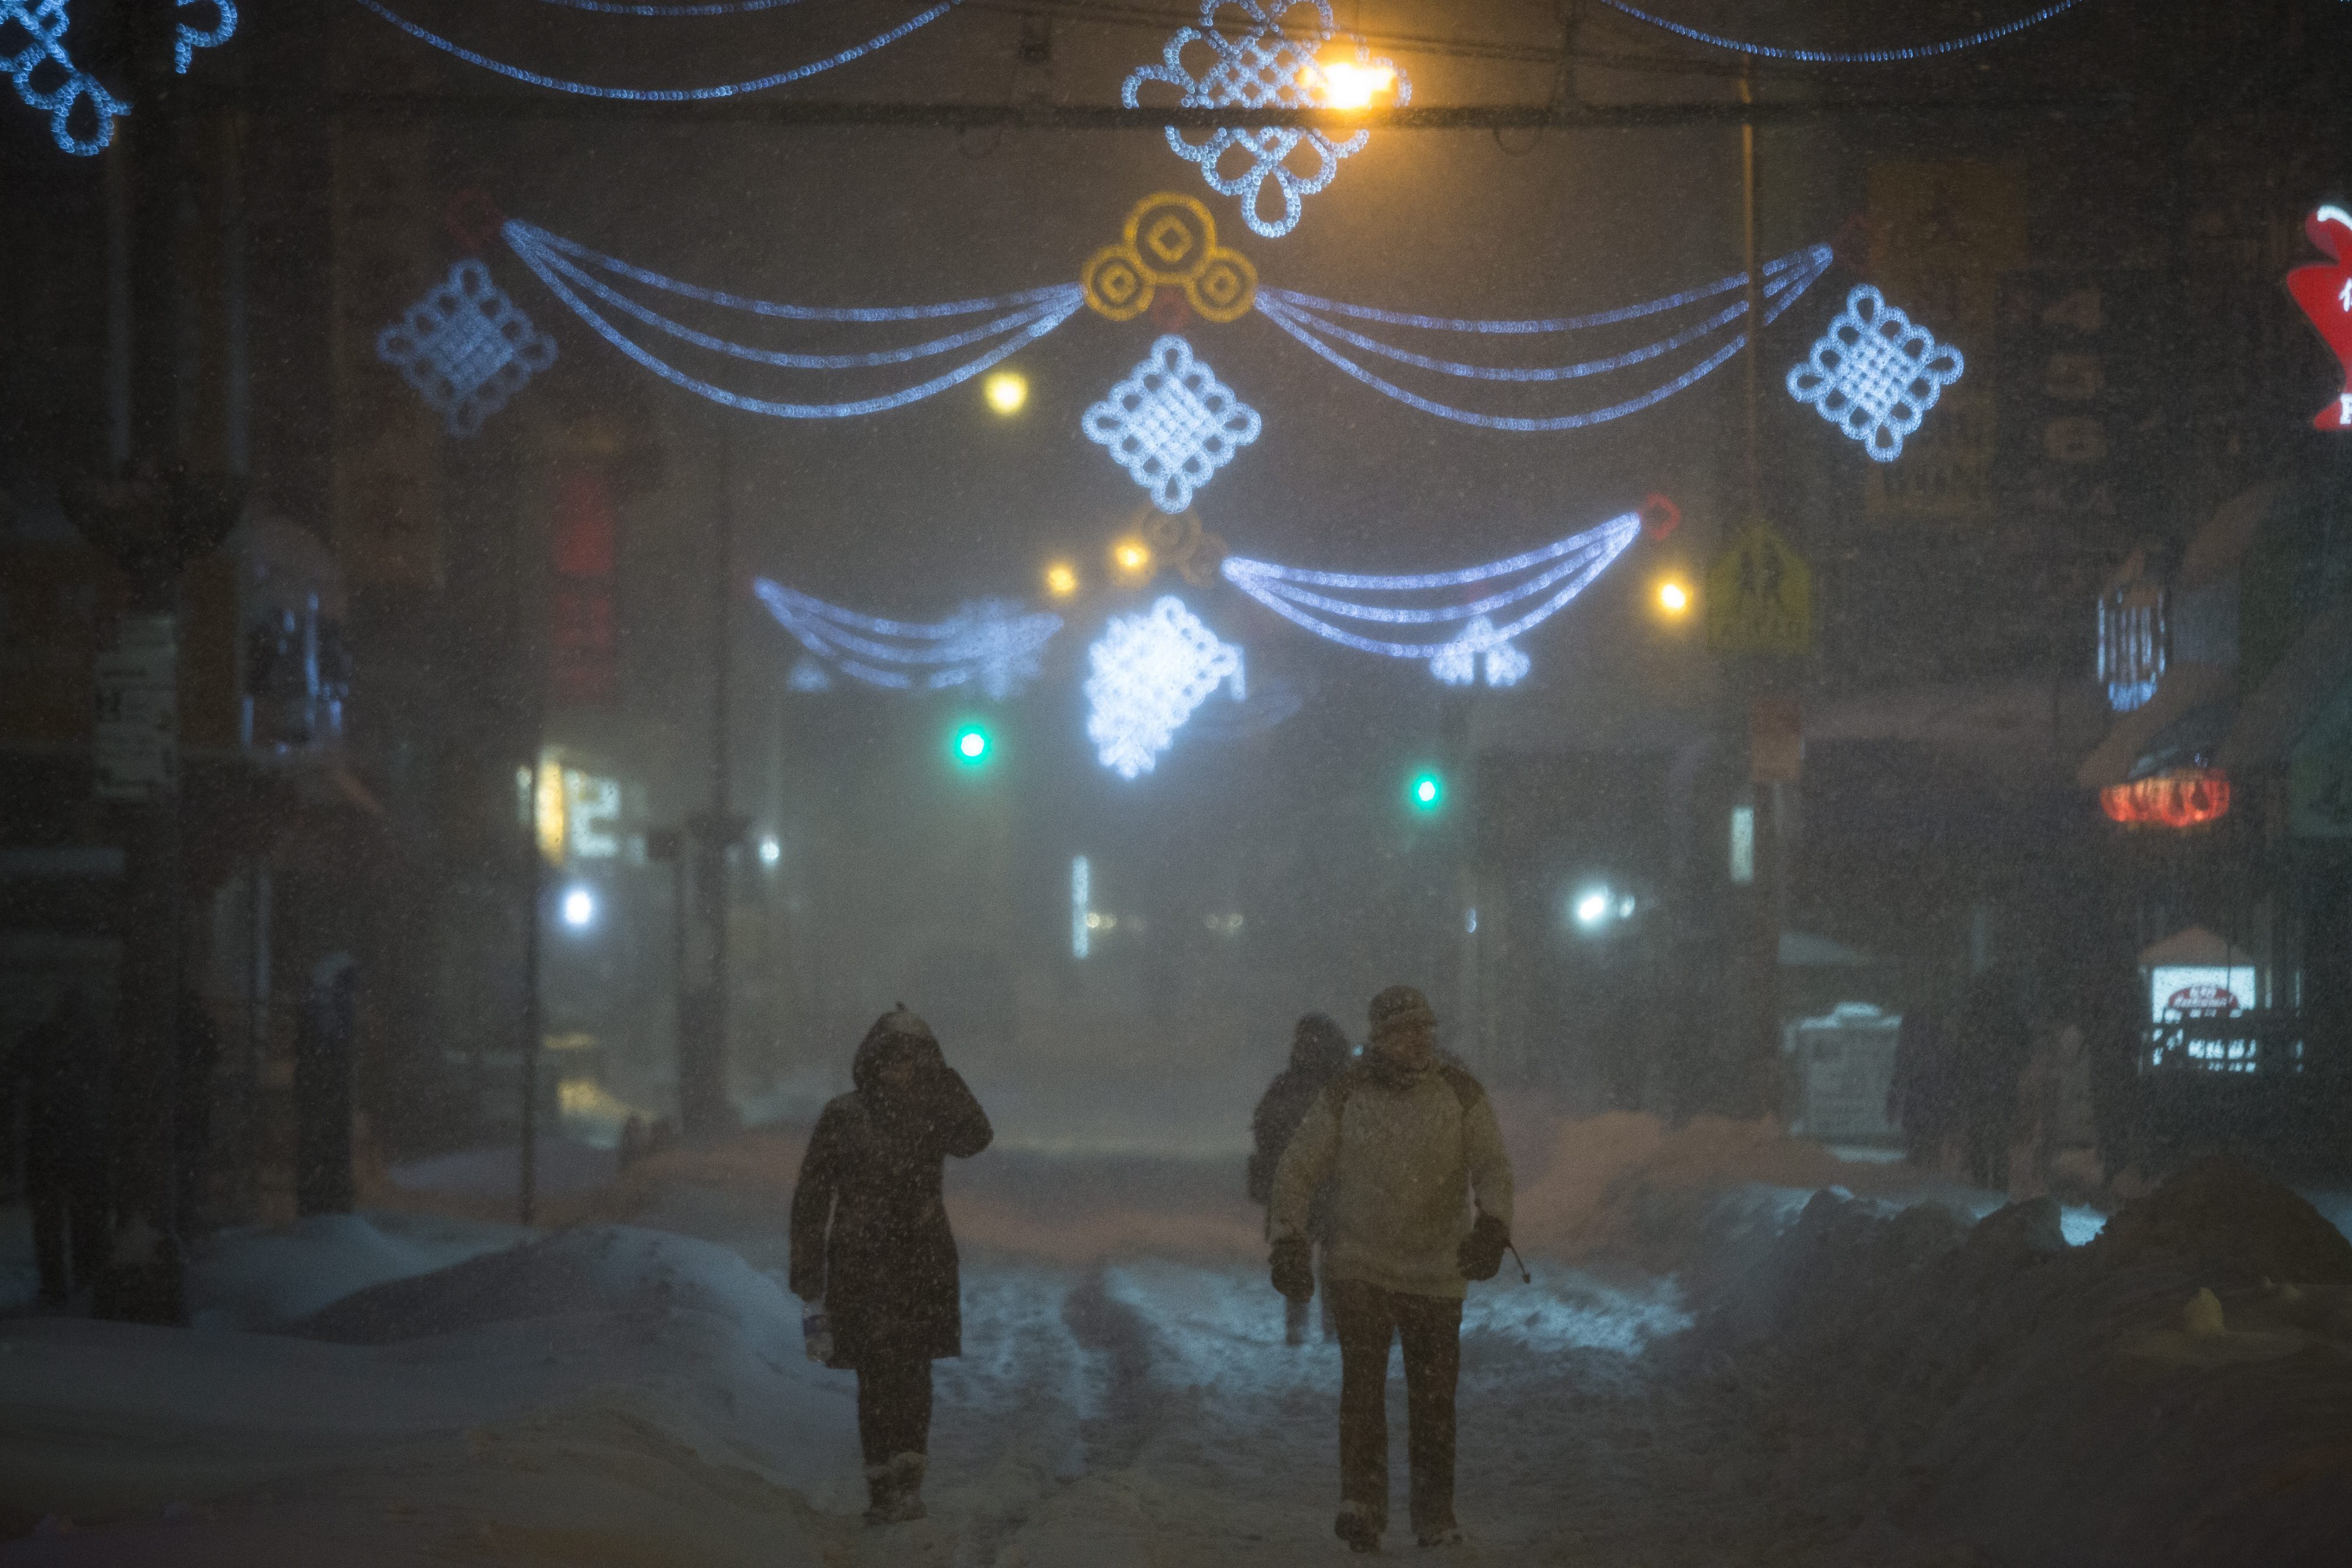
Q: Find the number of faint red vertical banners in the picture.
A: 1